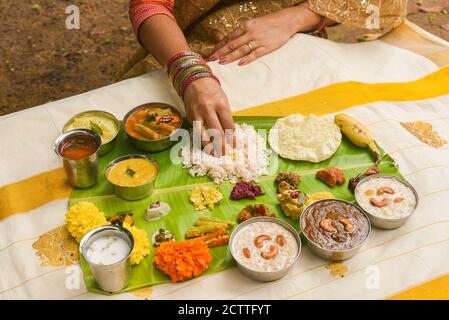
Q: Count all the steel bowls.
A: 6